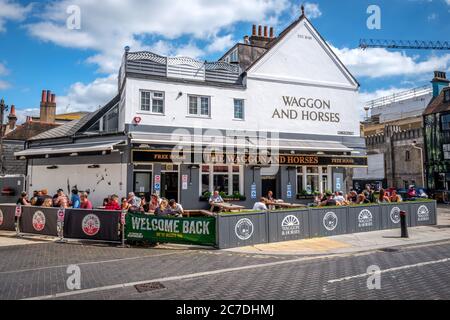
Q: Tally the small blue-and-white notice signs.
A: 4